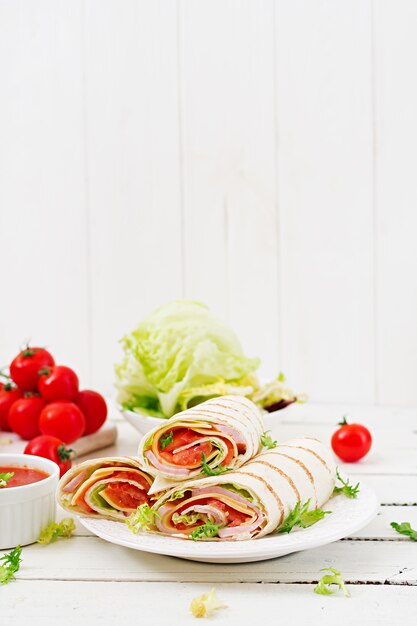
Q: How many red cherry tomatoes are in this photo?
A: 8